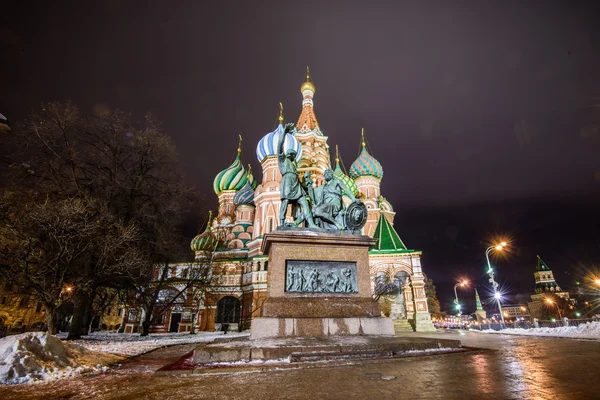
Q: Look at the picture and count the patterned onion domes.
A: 6